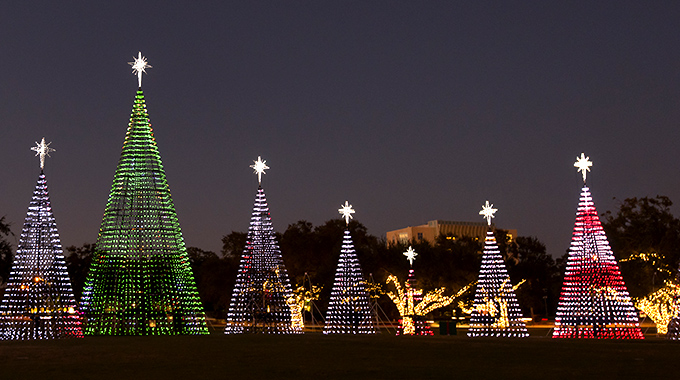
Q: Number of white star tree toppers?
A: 7